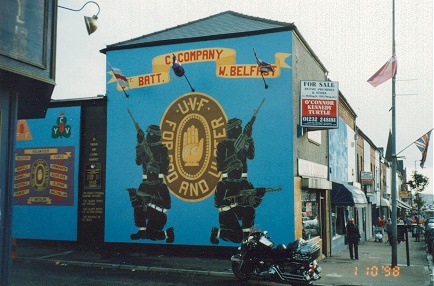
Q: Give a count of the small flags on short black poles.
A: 3